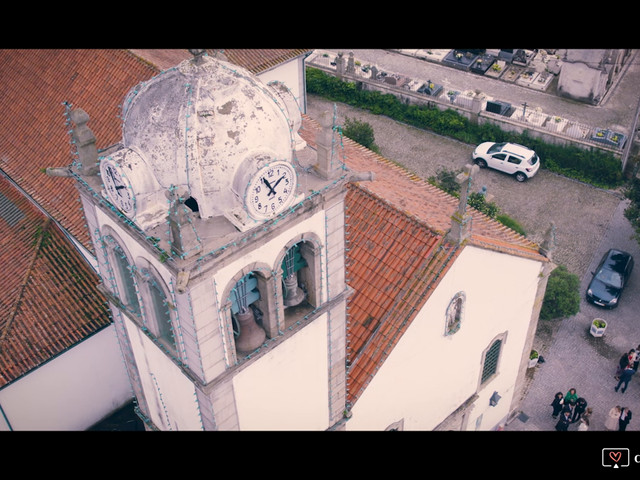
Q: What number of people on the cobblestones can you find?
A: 13